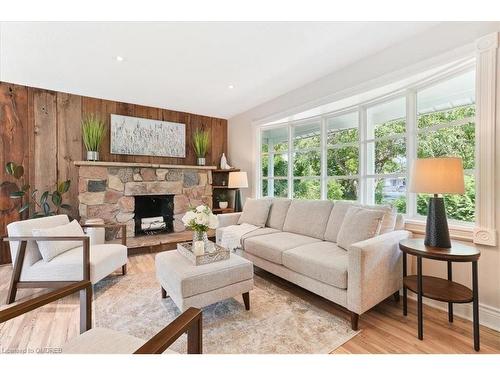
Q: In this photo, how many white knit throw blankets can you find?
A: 1